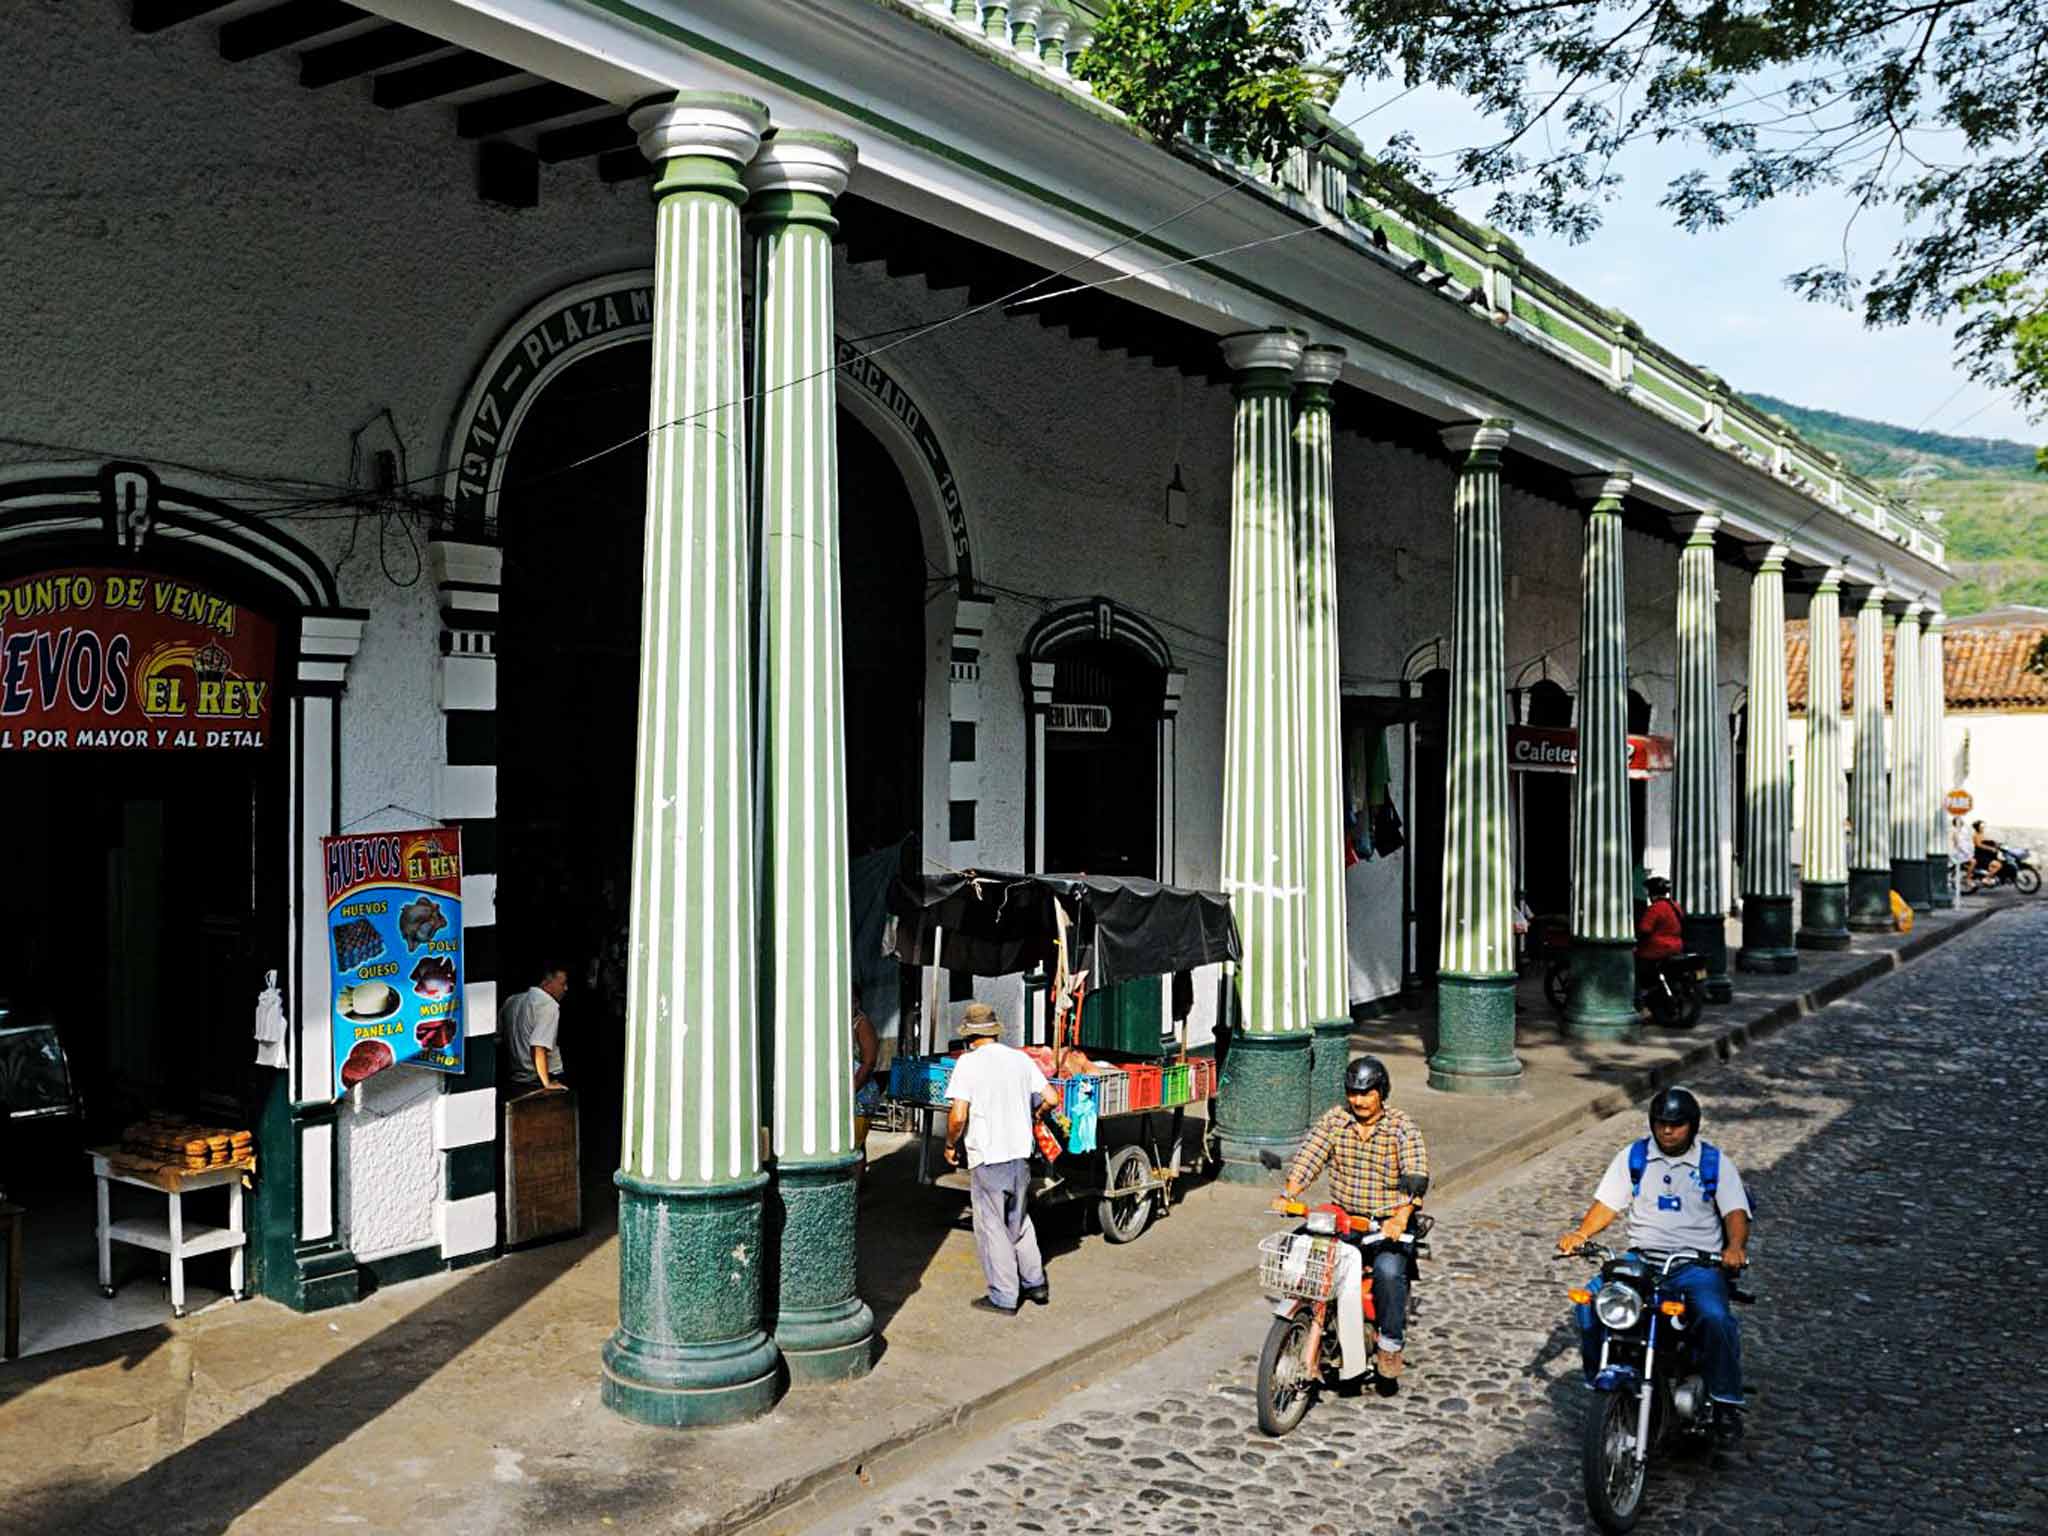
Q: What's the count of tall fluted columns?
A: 12